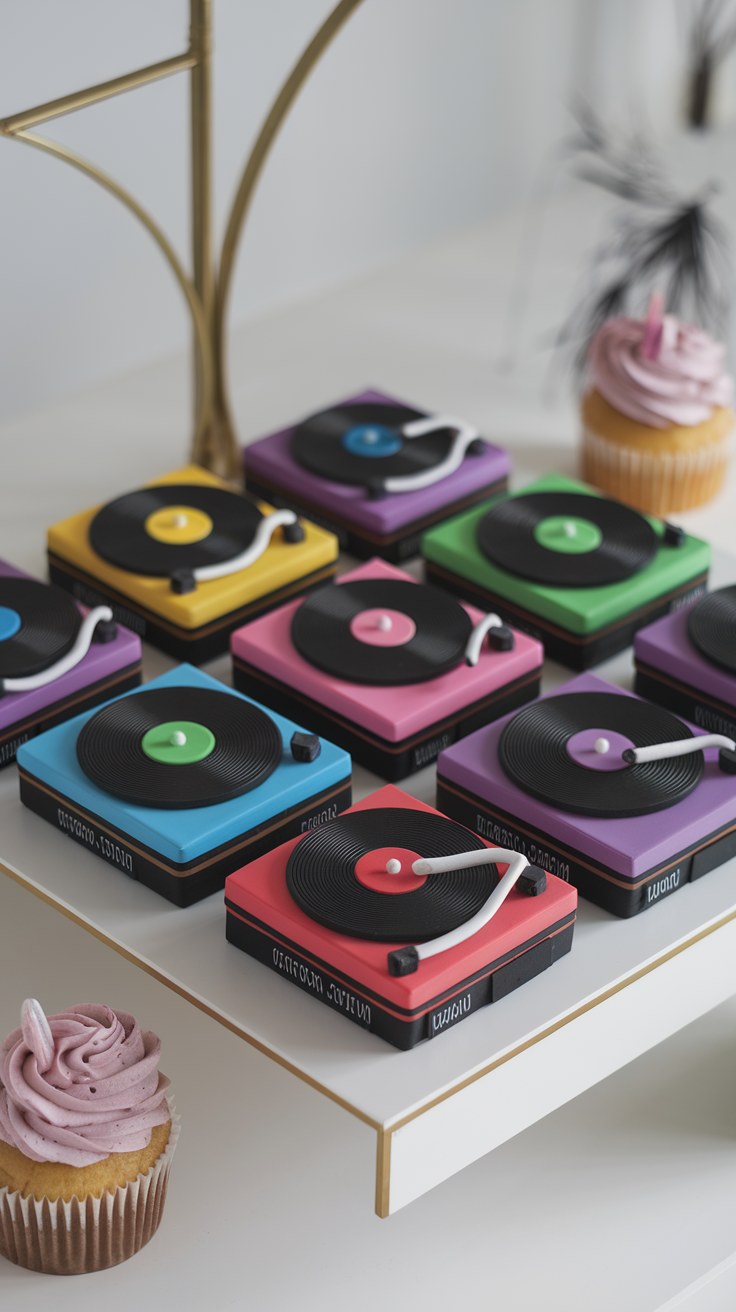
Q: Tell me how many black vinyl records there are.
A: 9